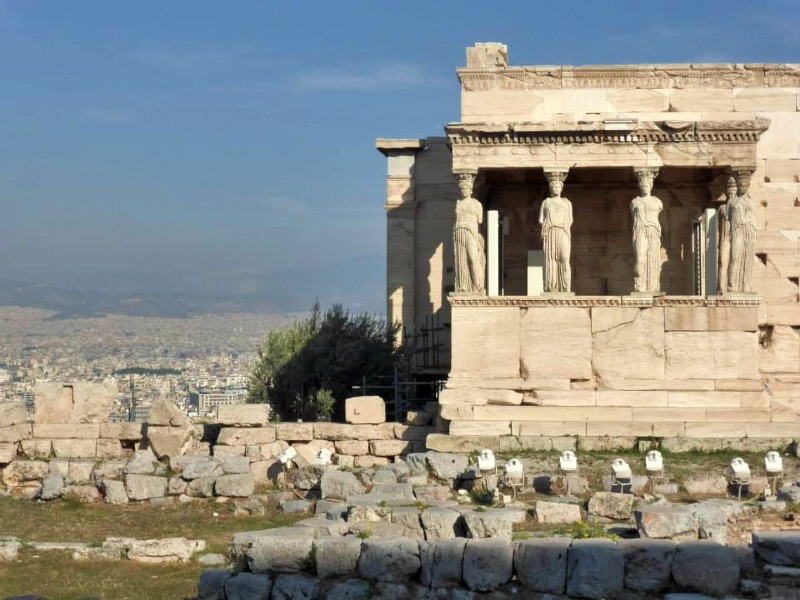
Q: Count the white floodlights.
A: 9